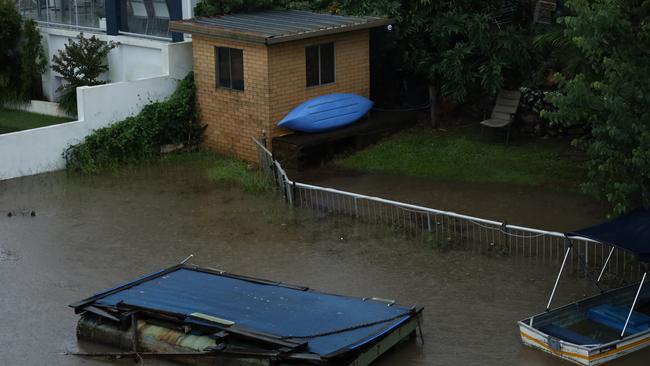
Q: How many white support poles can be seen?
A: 3